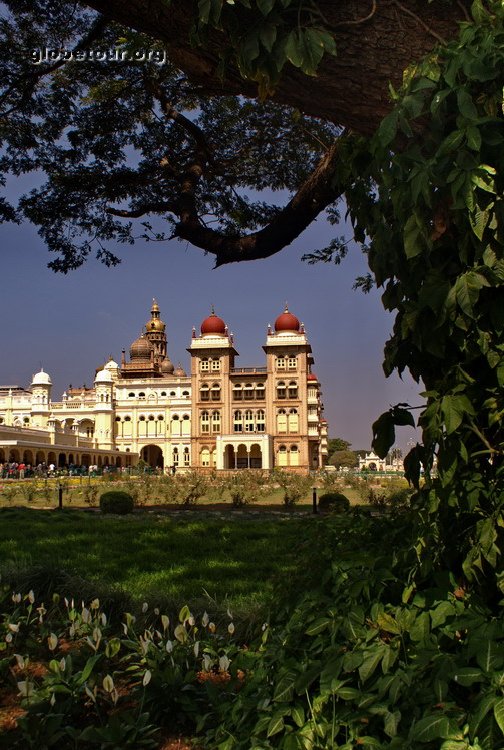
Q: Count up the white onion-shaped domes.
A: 2